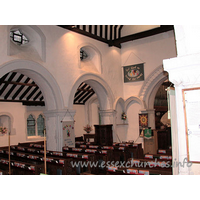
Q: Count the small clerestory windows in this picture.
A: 2